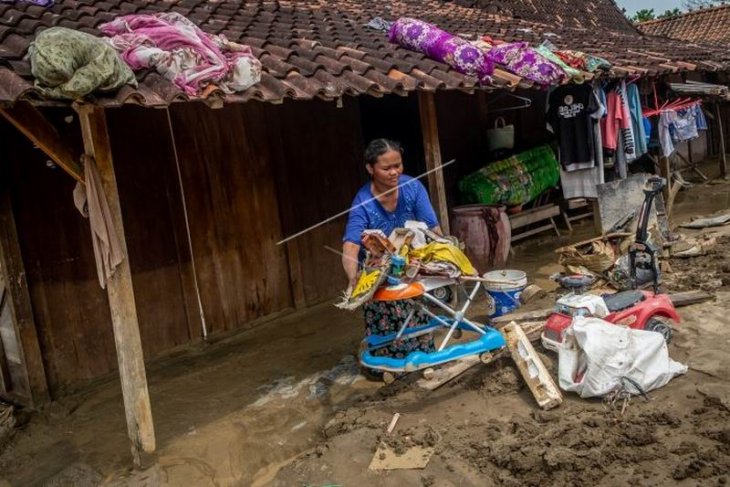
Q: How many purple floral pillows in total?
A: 2